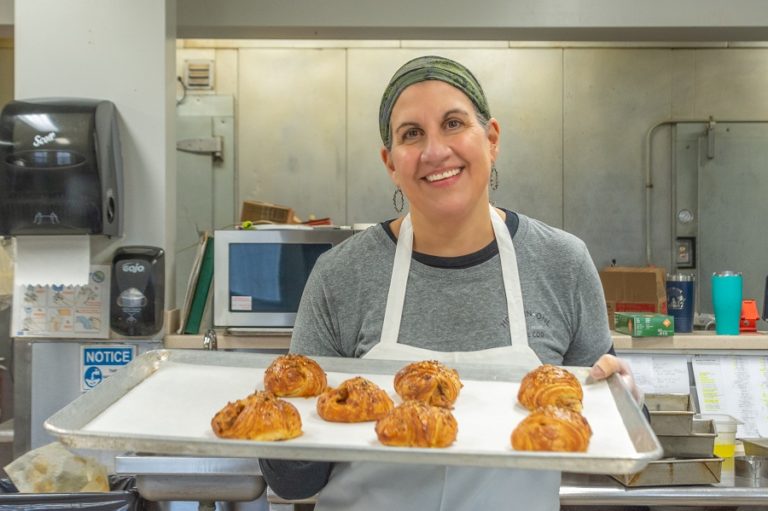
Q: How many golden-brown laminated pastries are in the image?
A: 7